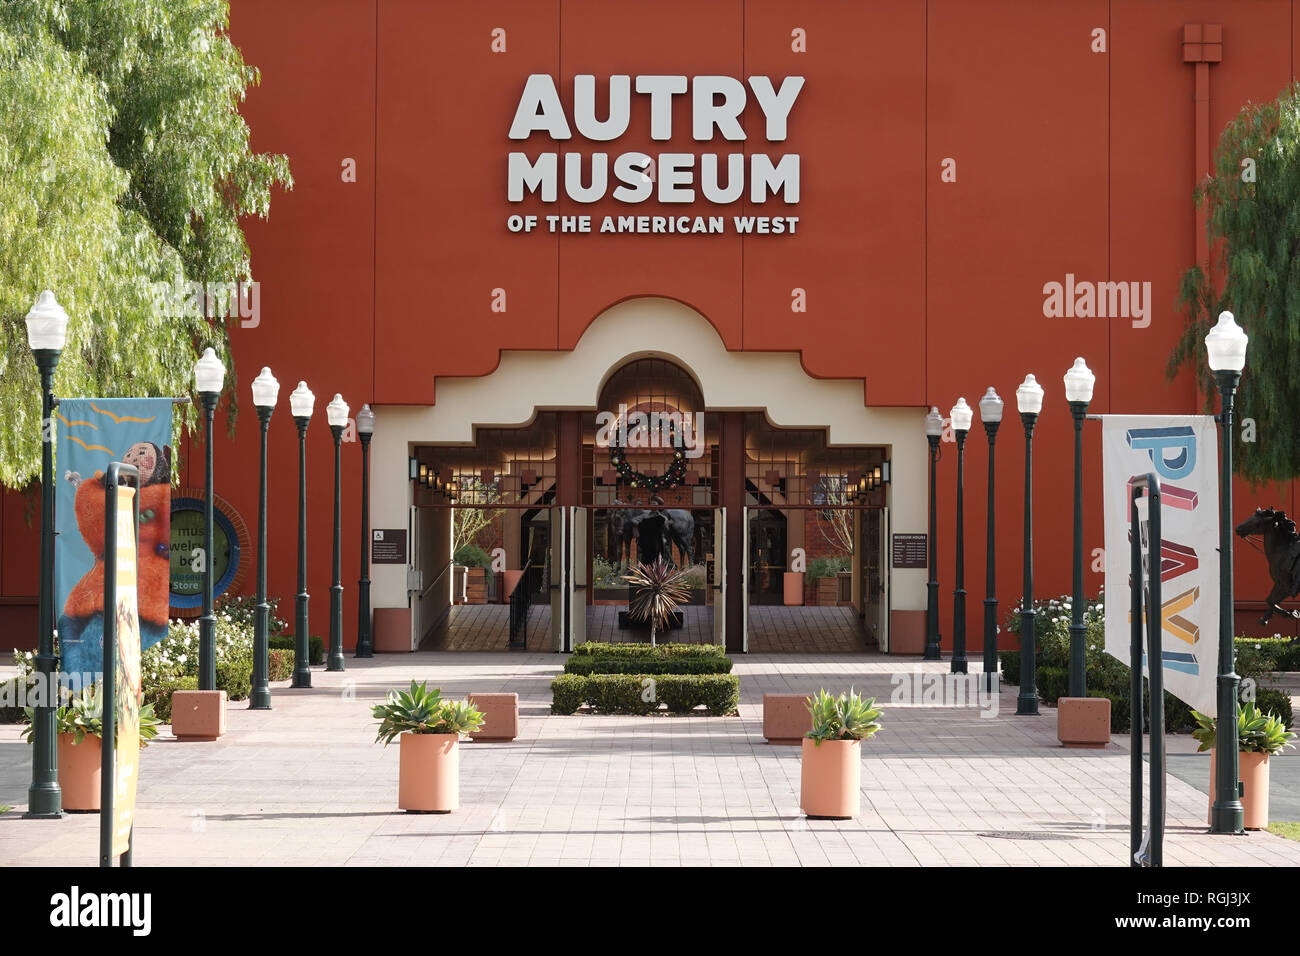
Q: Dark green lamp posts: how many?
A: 12